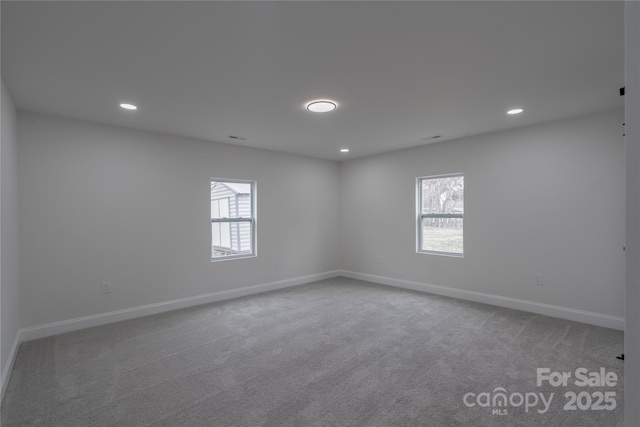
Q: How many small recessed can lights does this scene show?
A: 3